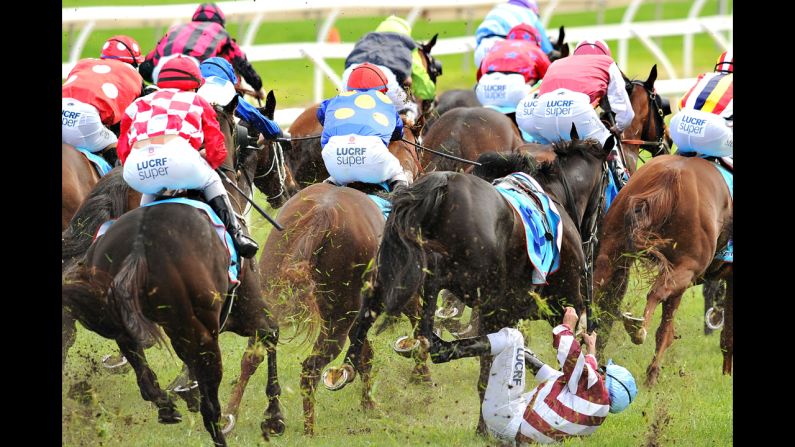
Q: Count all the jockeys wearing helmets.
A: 11